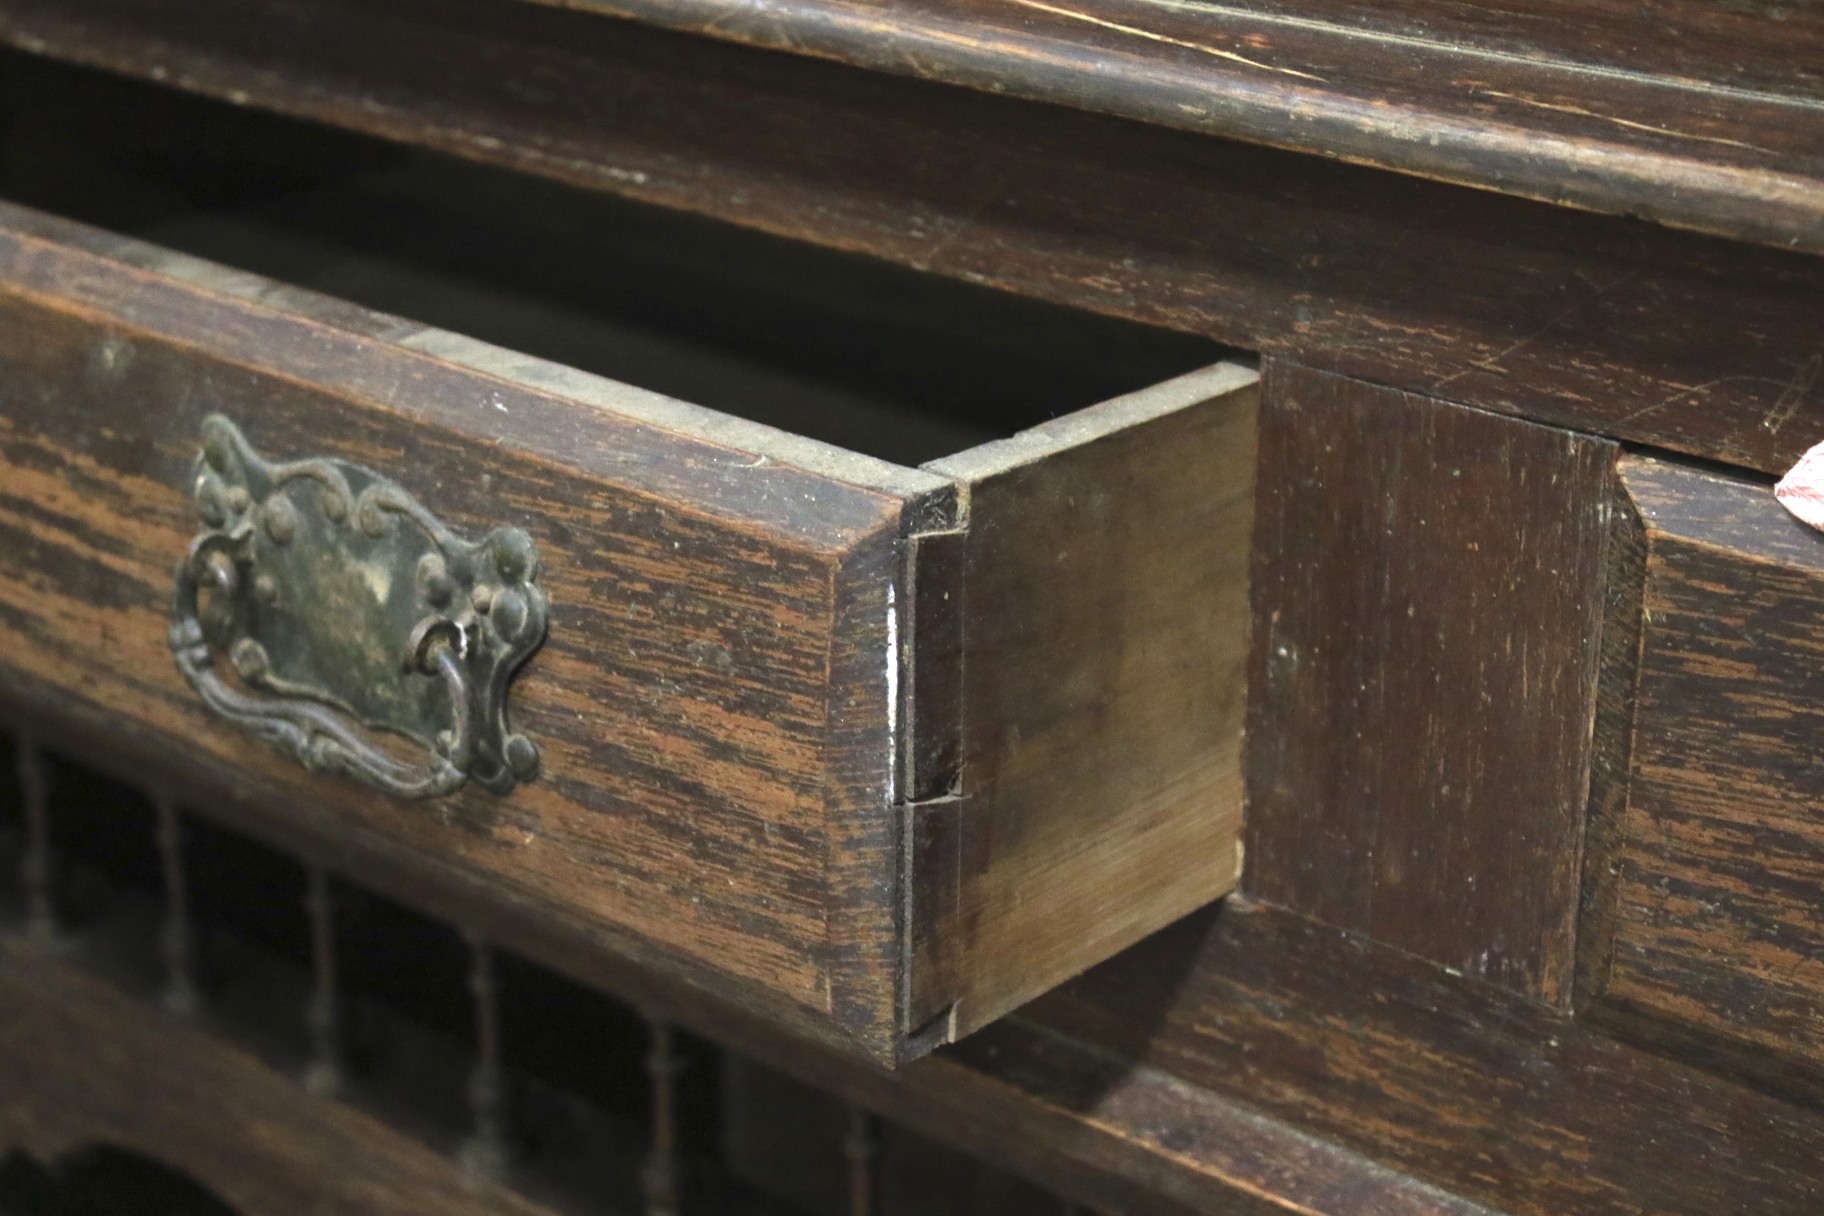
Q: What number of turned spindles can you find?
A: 6